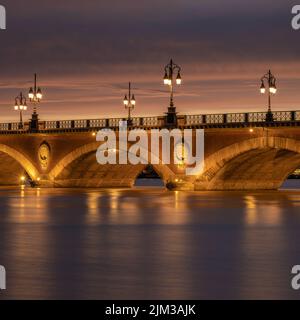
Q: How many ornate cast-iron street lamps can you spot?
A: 5